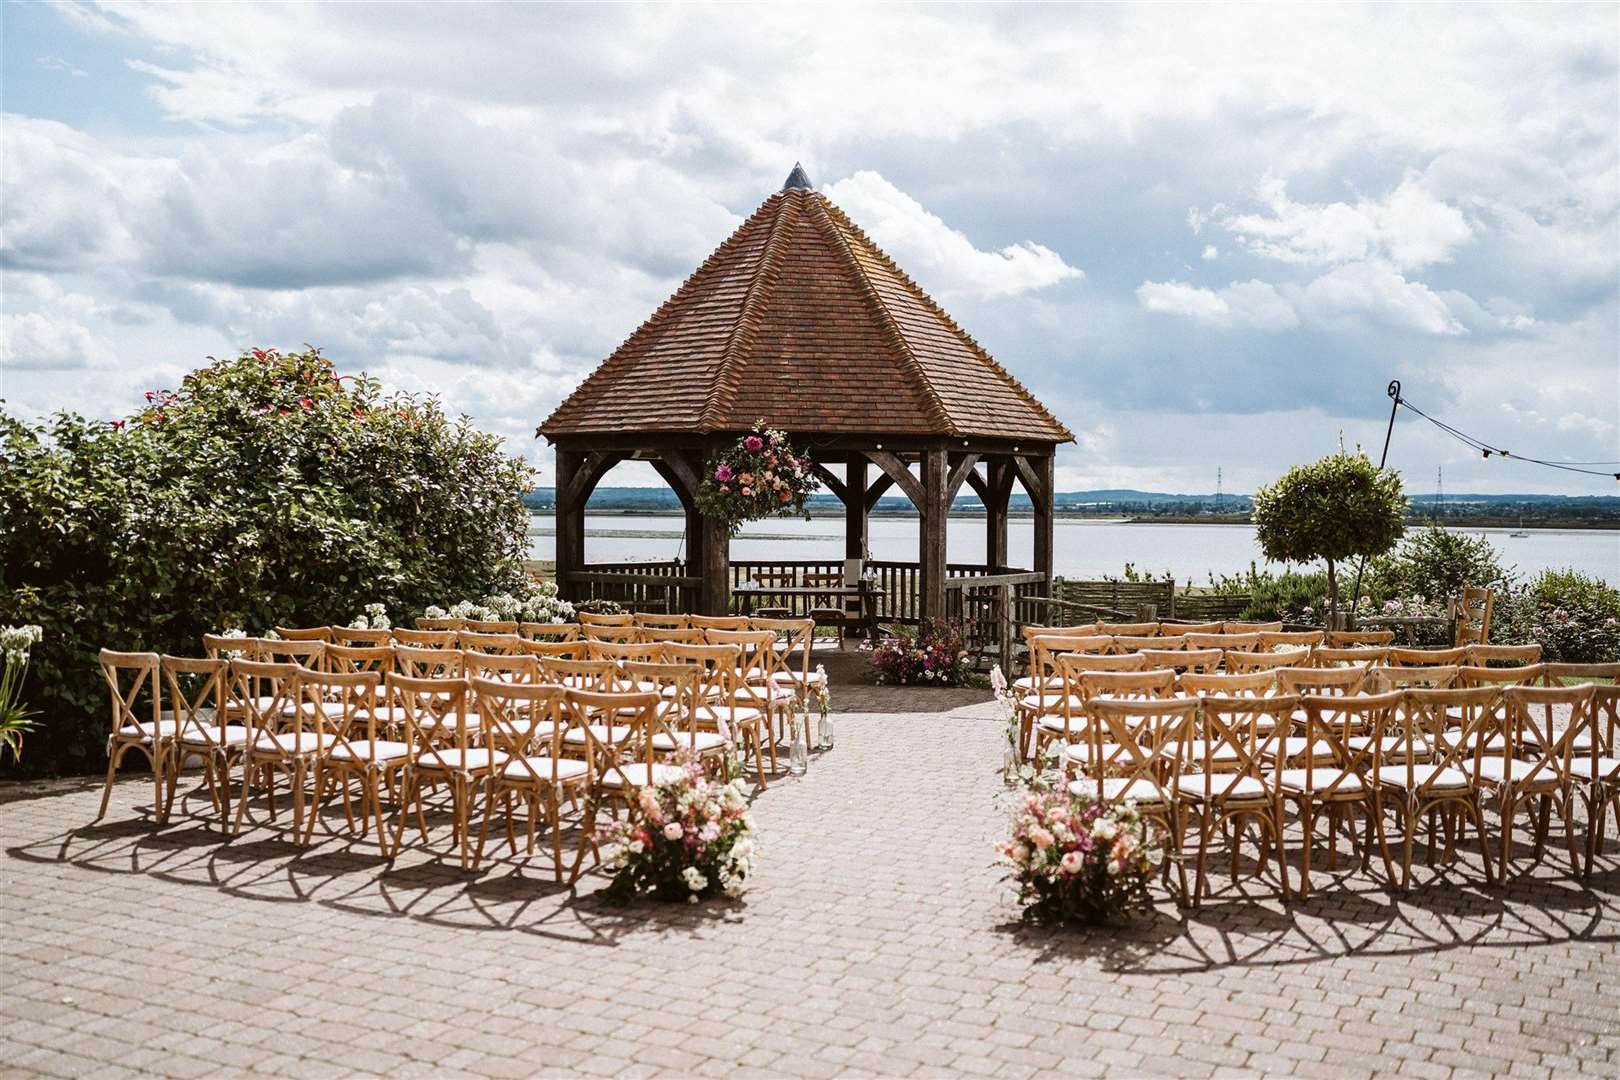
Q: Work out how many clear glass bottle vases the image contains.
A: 3